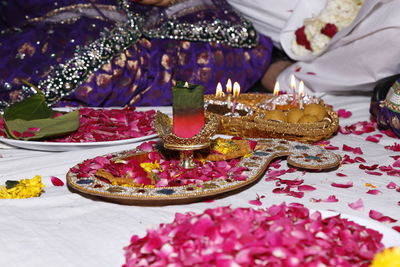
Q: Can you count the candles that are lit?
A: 7